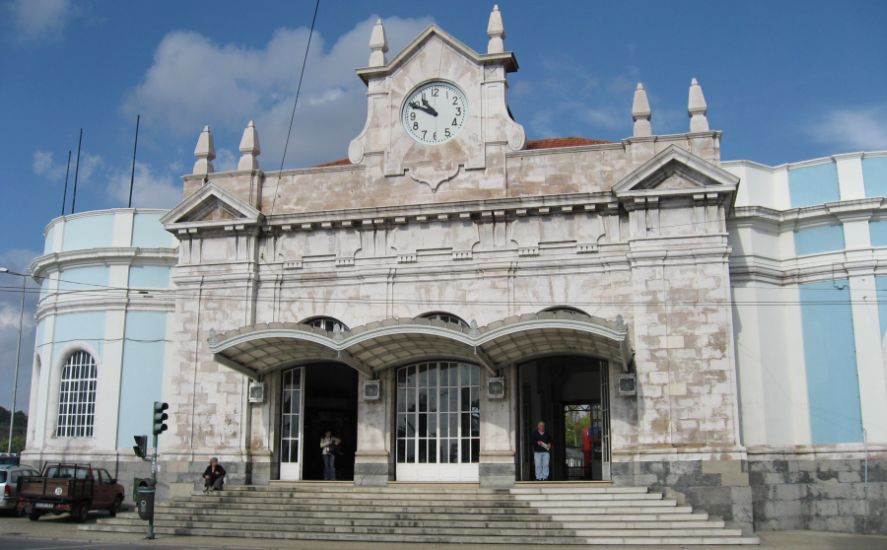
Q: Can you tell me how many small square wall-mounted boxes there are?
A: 4